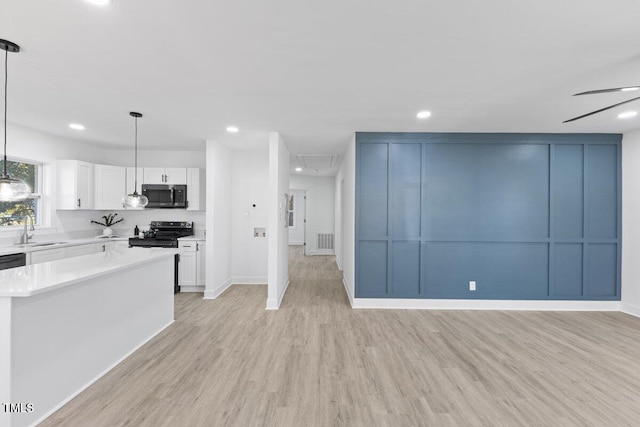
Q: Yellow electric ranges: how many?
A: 0